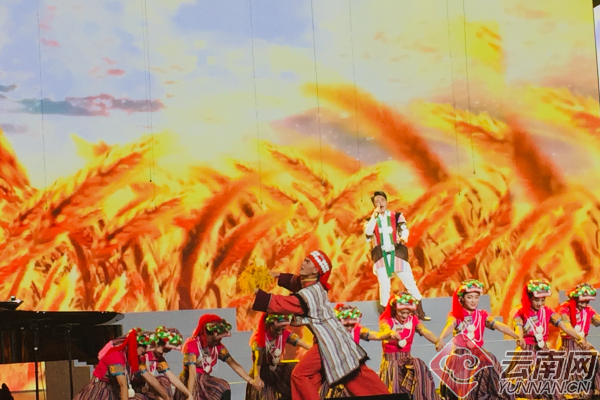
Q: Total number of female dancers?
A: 9